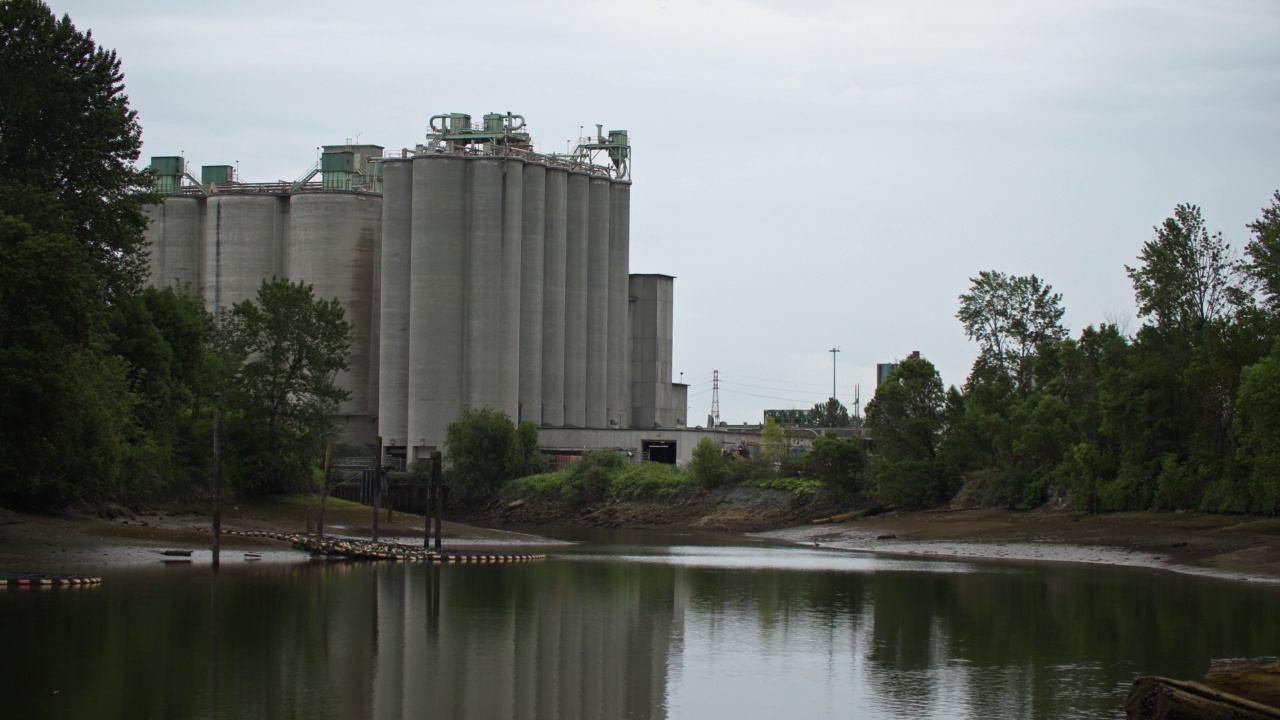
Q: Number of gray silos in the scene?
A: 11